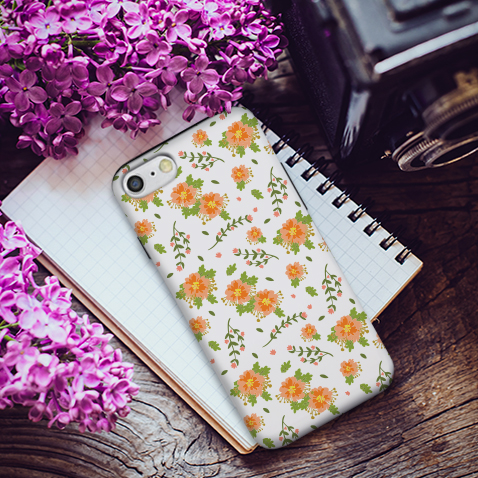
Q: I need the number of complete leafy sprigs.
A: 9